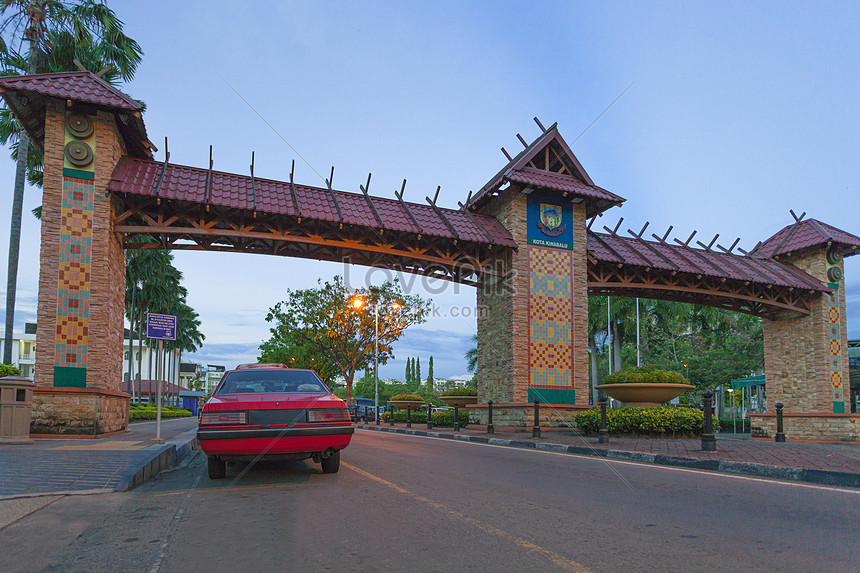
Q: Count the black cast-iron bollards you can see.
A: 12